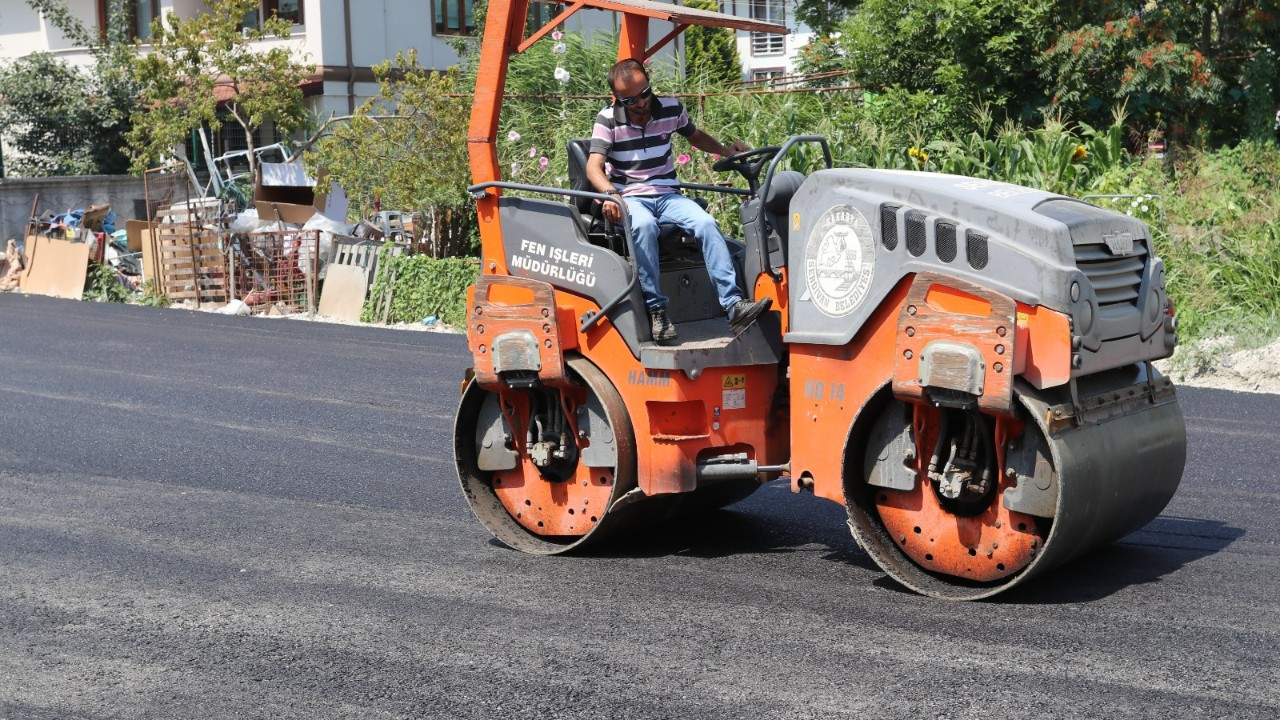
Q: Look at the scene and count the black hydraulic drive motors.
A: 2